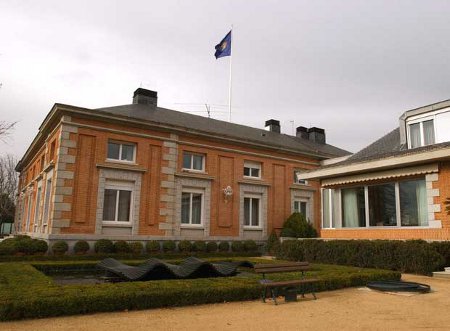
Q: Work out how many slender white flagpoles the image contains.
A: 1